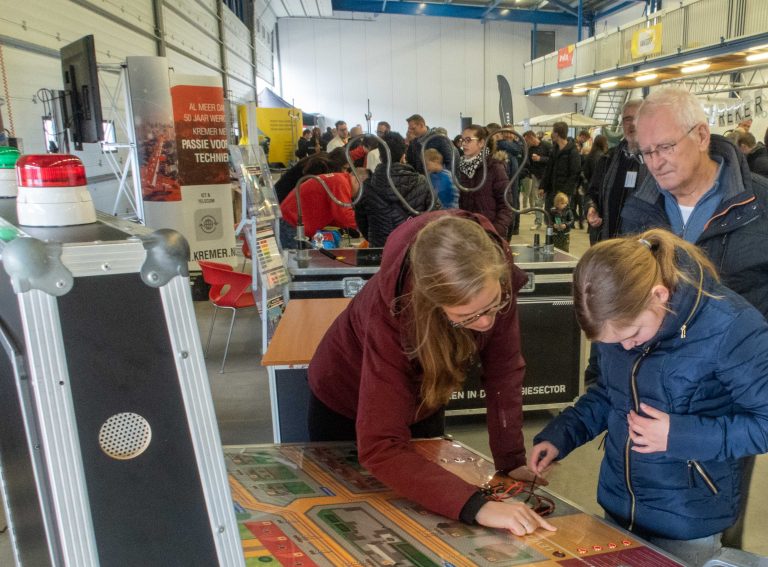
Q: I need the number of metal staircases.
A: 1